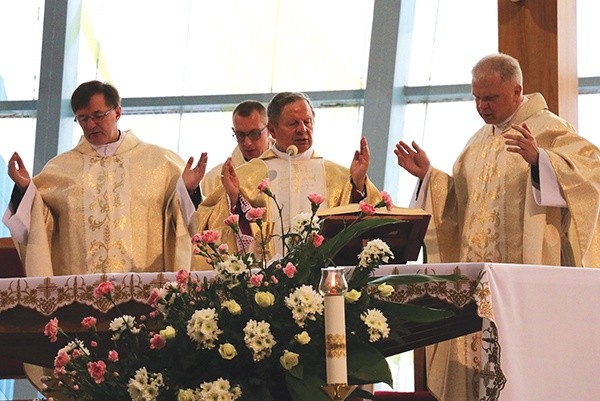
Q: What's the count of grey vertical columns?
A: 2